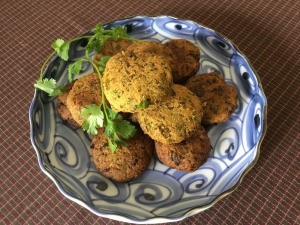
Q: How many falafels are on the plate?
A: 10